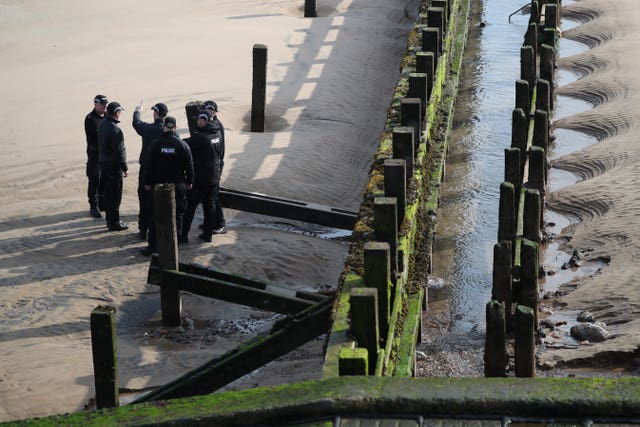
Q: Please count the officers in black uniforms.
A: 6